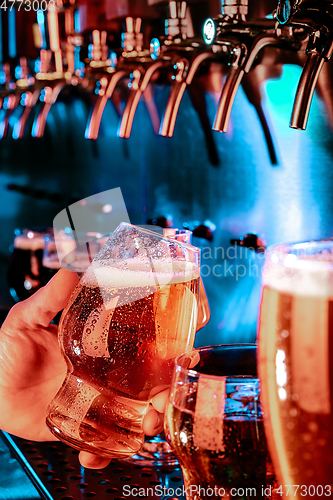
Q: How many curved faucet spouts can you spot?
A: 8